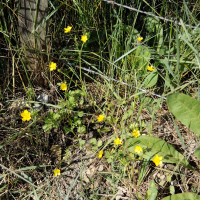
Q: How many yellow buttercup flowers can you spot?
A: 14